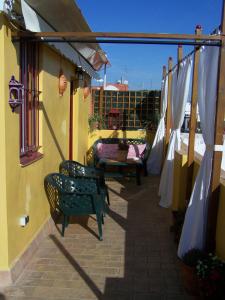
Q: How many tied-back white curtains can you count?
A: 3